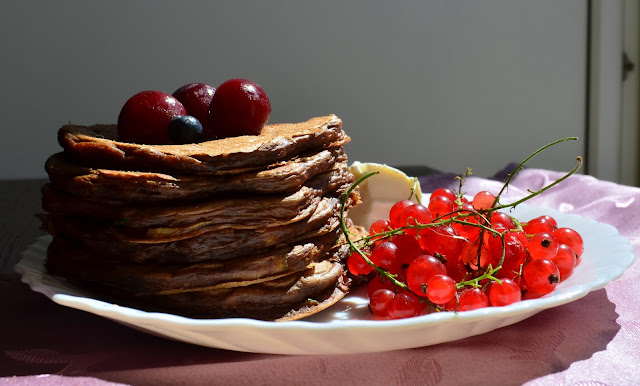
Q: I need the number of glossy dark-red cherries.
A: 3